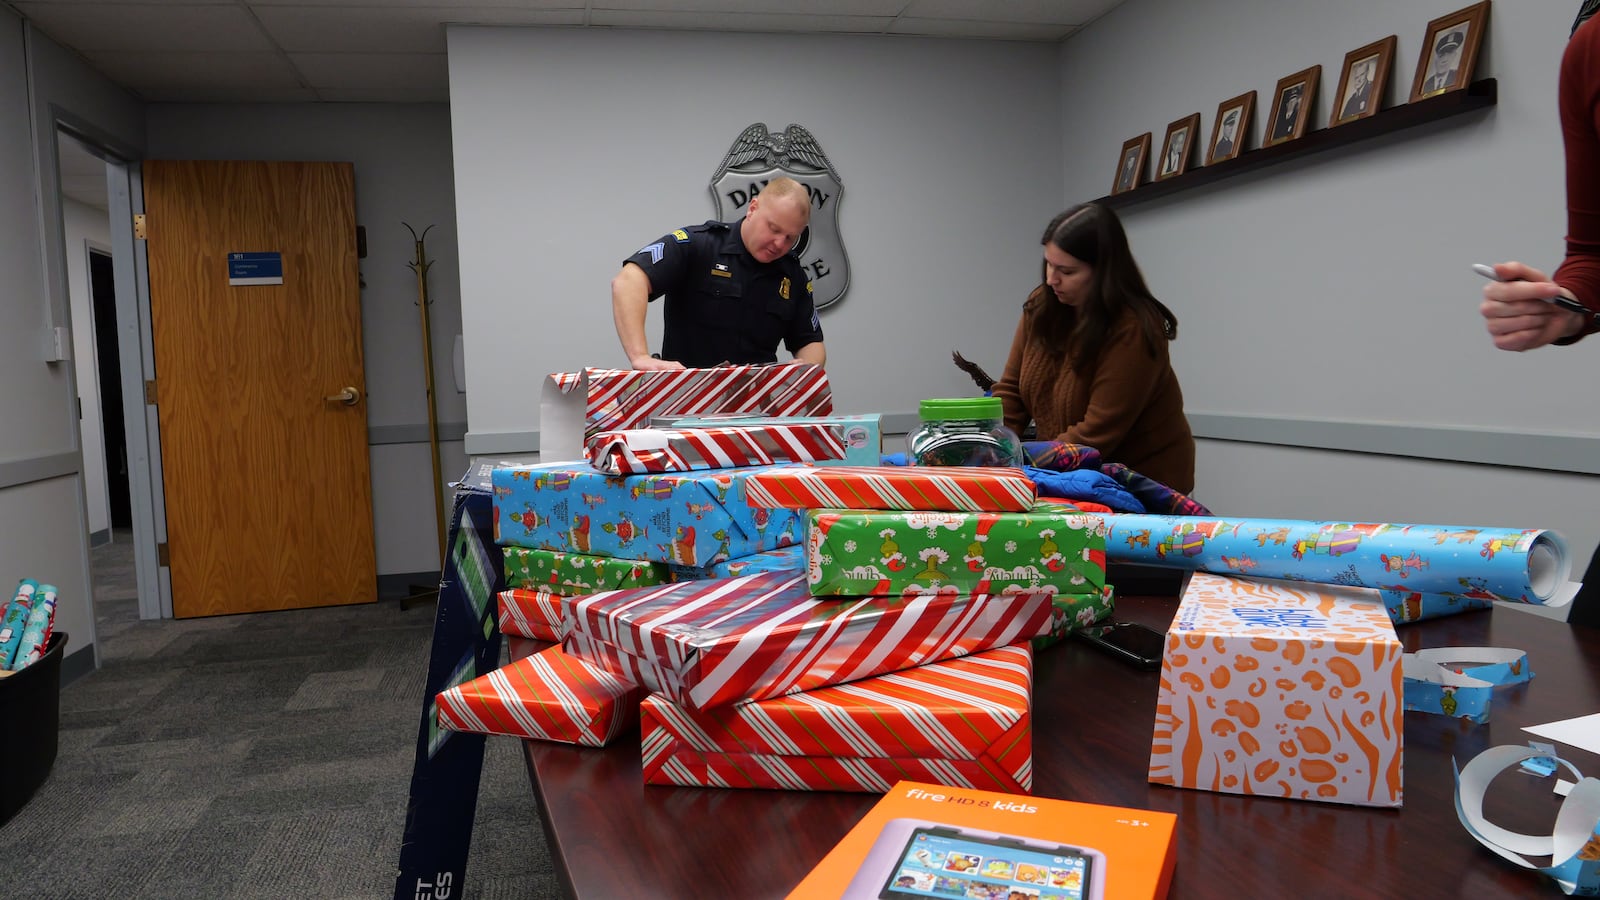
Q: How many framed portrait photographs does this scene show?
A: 6